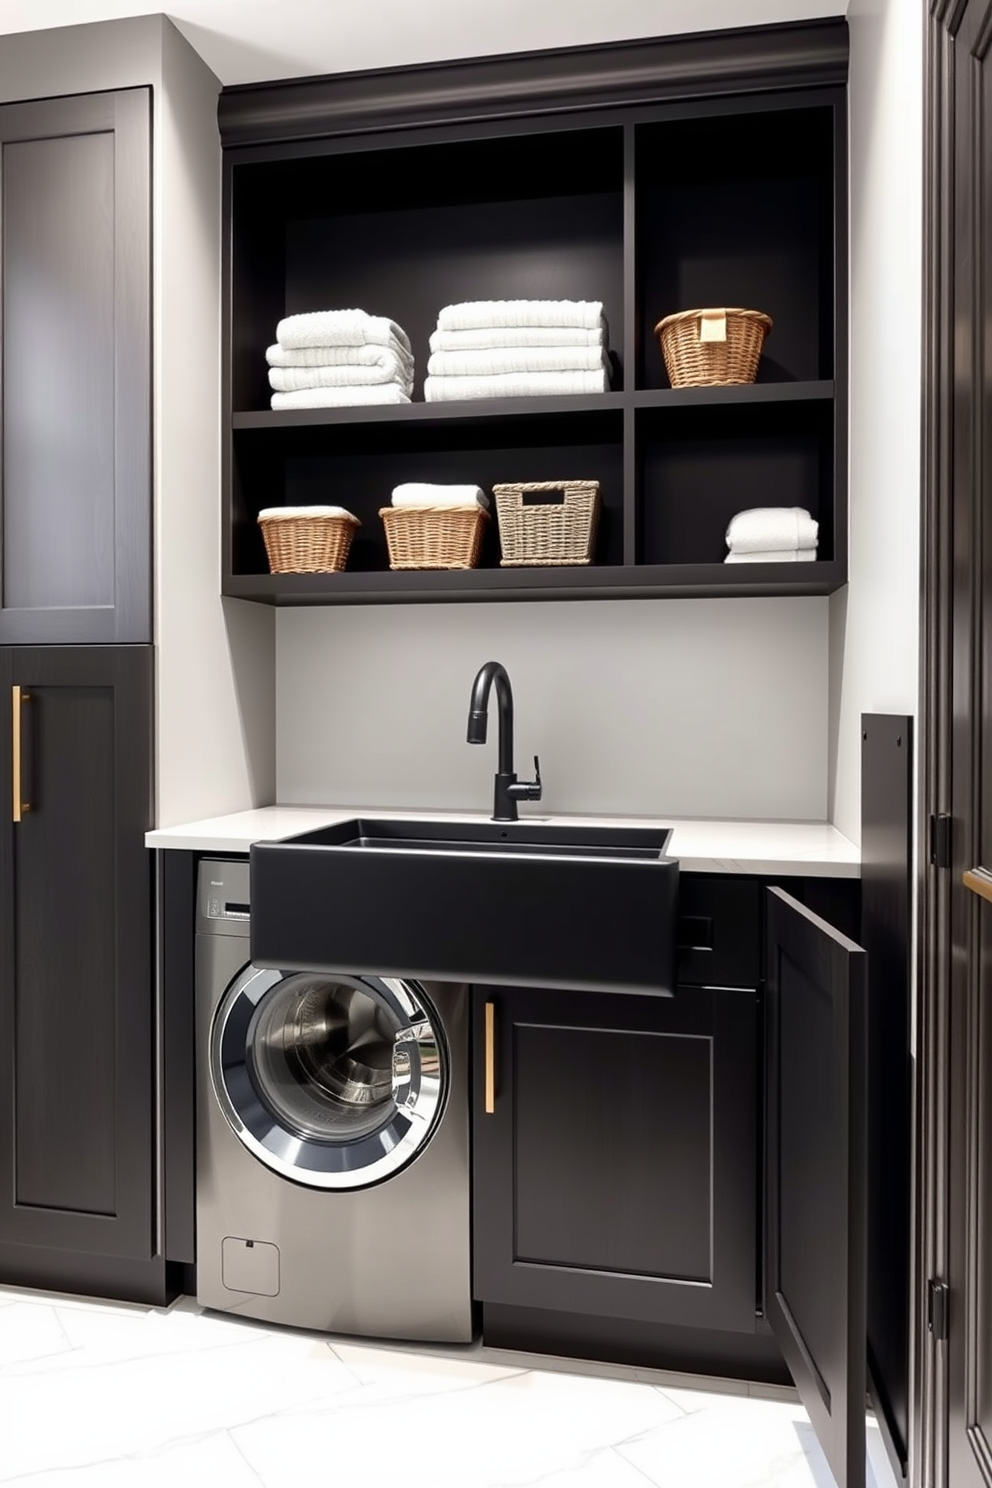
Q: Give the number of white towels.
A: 12